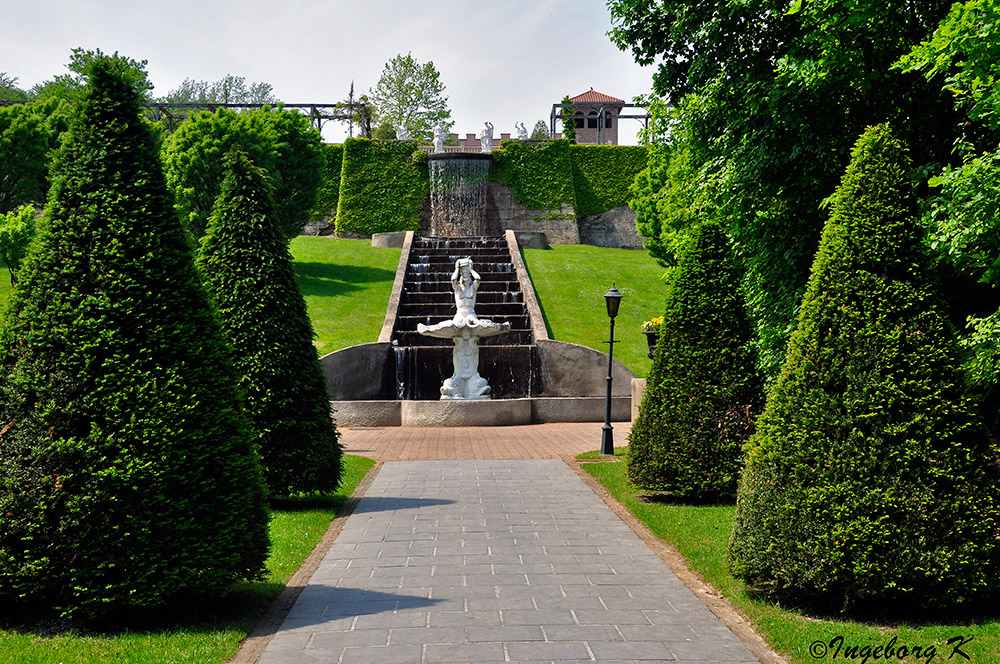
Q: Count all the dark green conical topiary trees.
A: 4